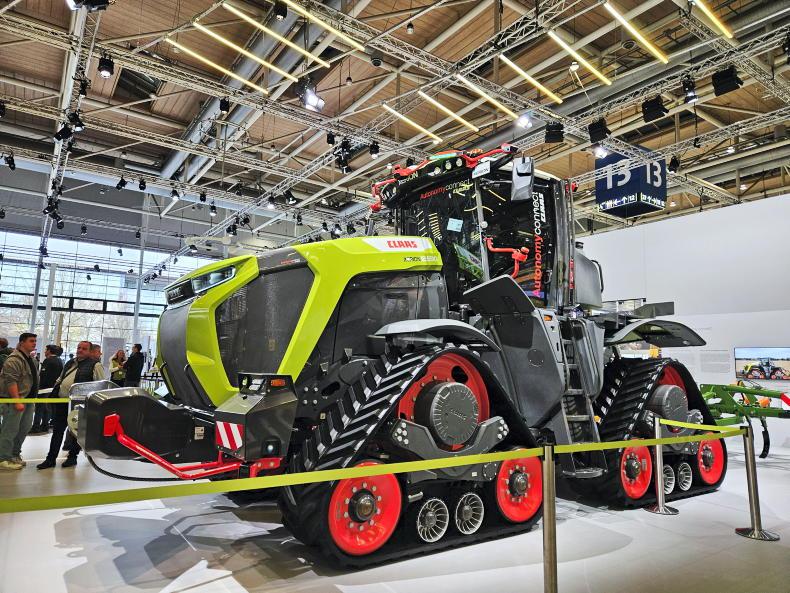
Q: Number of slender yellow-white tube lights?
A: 11